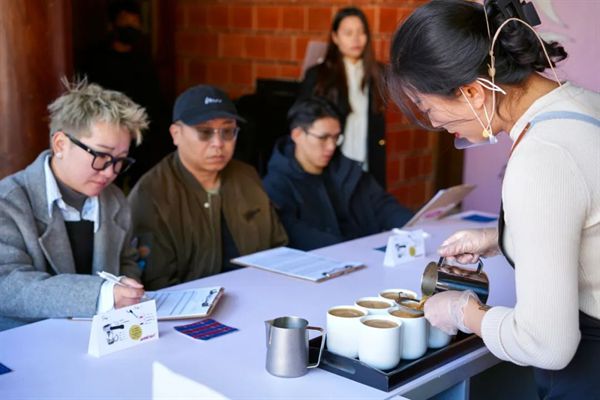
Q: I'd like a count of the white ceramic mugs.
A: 6